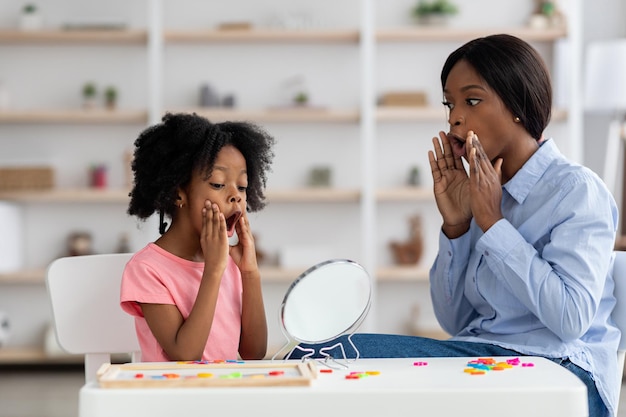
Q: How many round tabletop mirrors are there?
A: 1